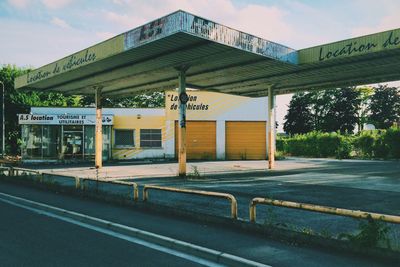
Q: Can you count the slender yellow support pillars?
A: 3